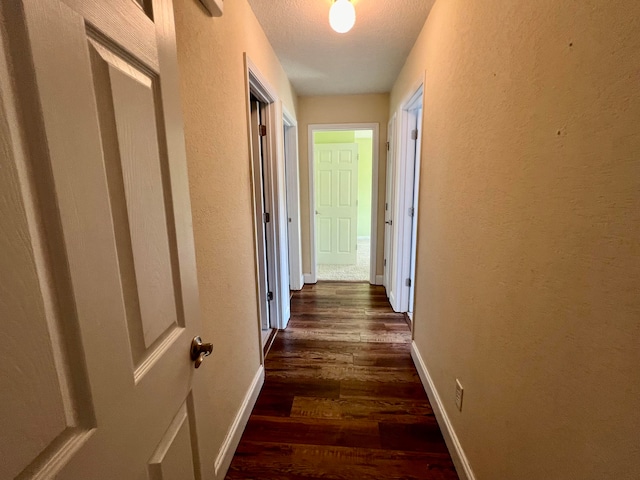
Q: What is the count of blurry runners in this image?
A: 0